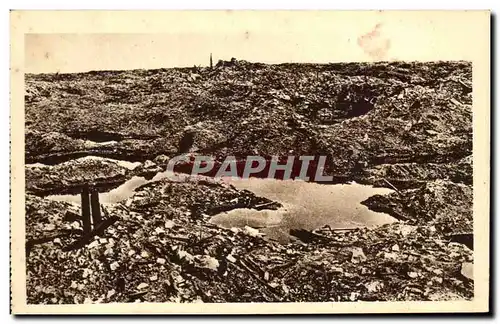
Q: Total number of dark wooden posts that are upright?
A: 2